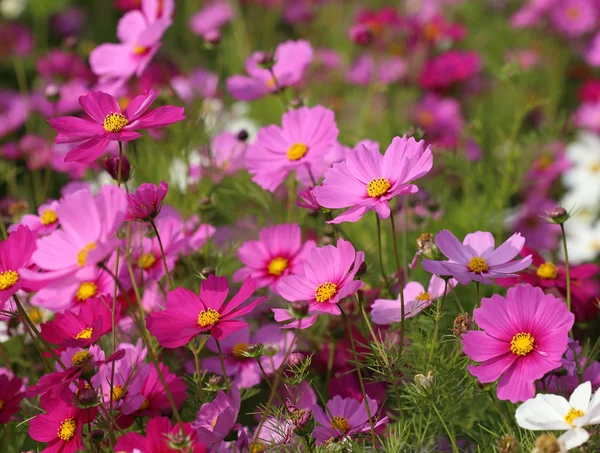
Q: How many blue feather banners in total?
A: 0